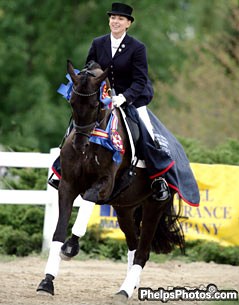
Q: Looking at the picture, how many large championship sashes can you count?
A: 1